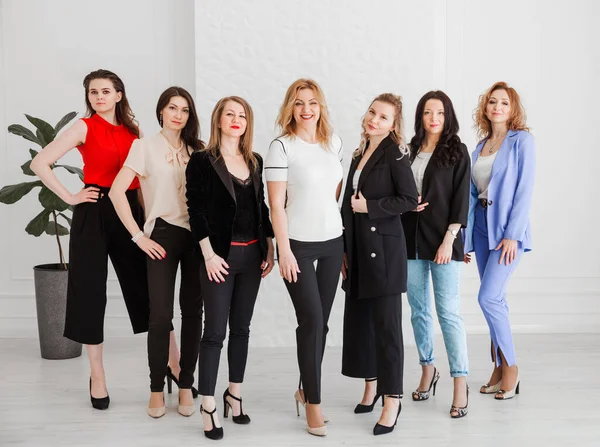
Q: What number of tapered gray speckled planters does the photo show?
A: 1